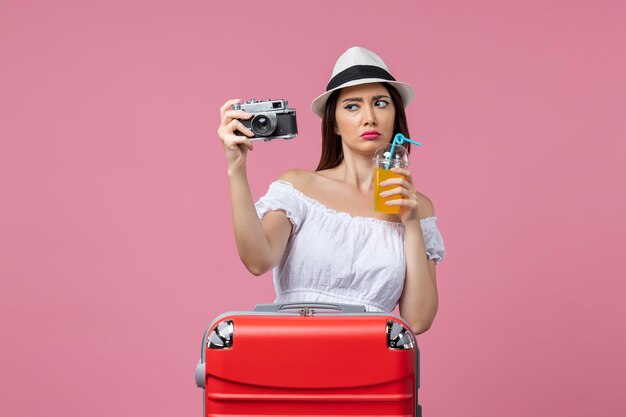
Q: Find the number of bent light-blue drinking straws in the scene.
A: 1